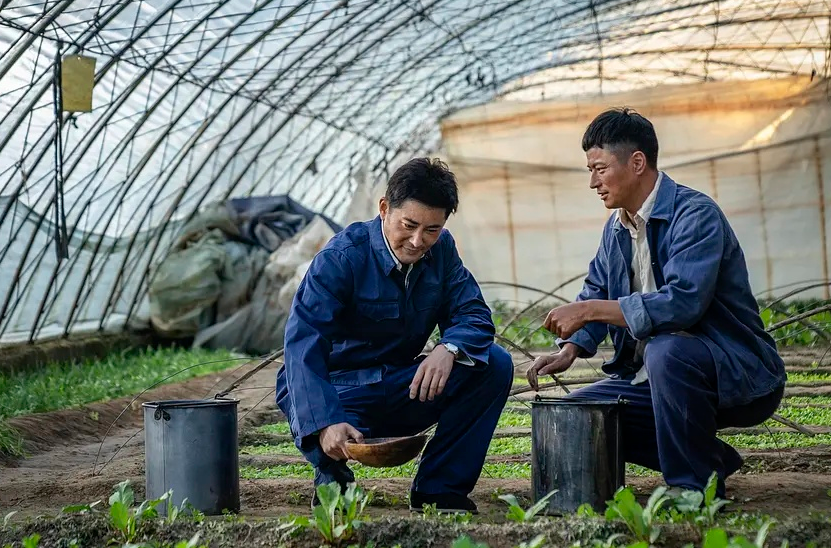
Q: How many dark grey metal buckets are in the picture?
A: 2